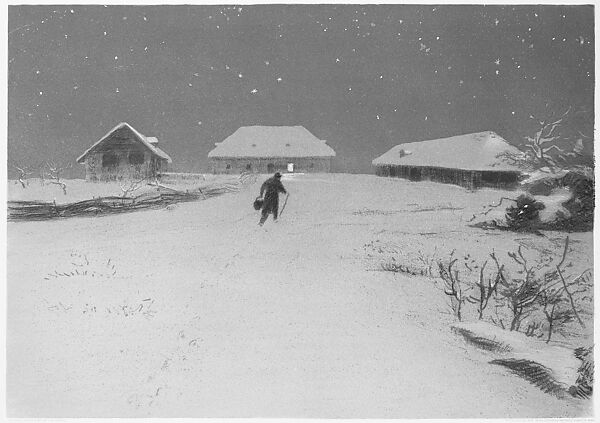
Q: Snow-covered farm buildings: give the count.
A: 3